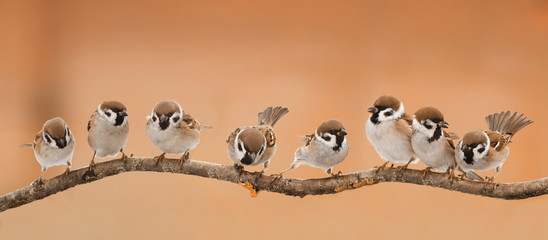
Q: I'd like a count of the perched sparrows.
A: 8